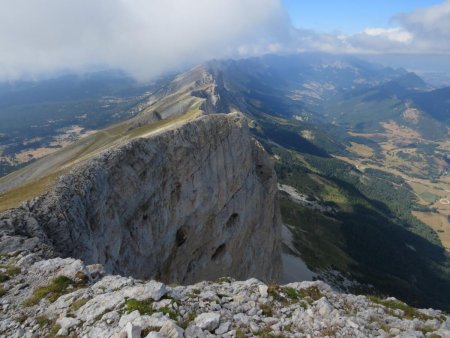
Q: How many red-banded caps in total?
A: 0